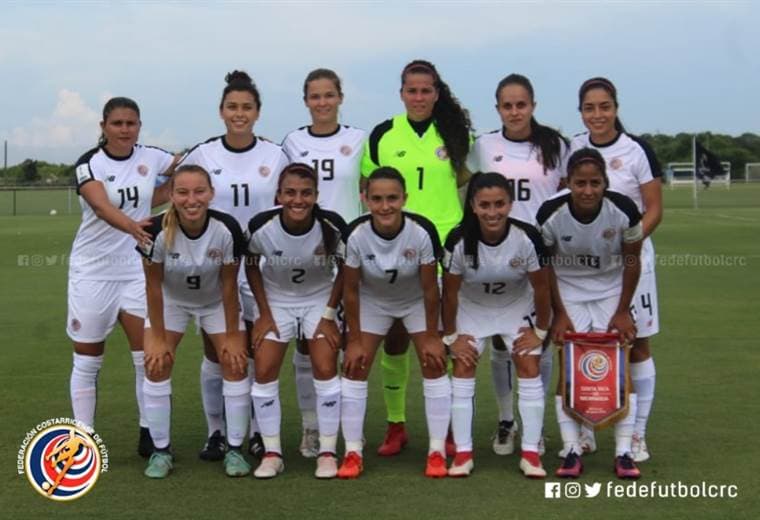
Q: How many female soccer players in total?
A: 11